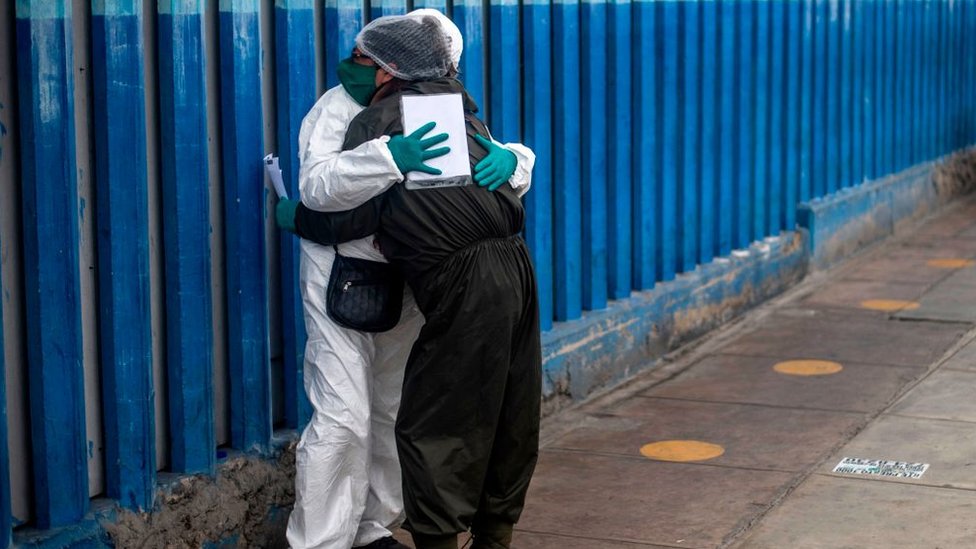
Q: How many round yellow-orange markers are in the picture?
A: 4